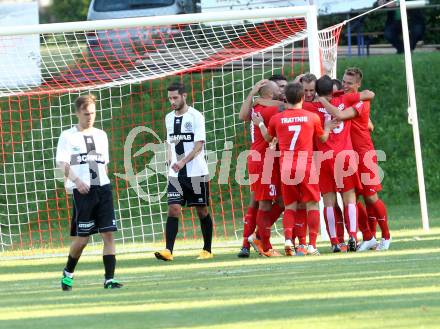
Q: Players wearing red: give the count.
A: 7